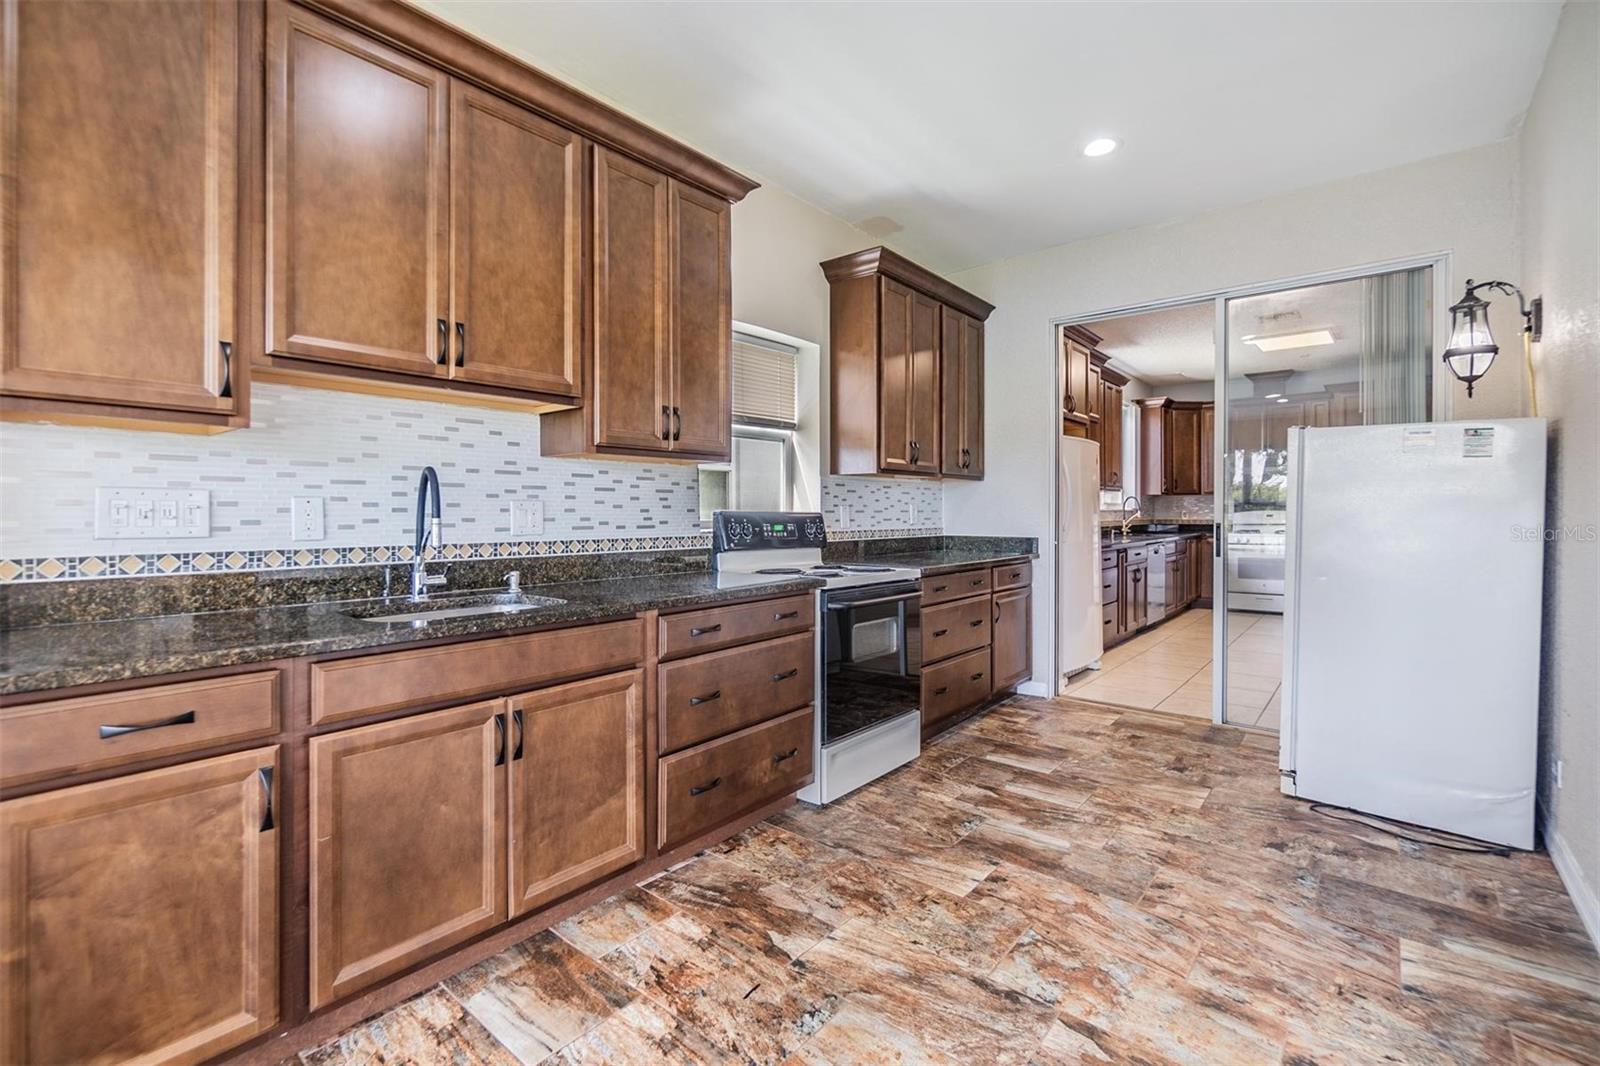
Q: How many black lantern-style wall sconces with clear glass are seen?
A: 1